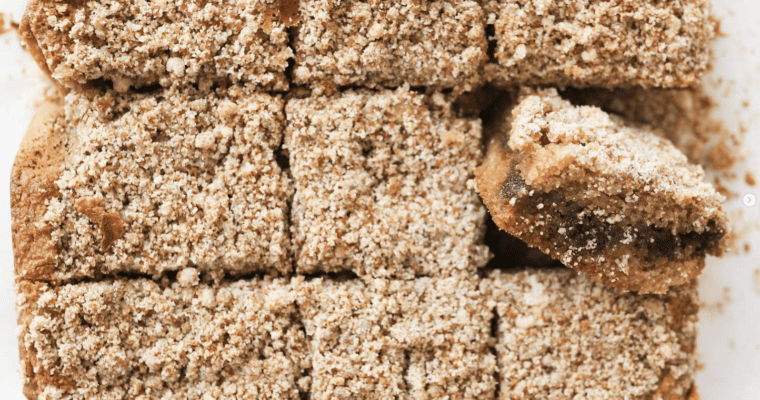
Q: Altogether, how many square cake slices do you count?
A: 9